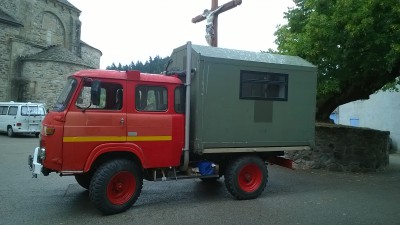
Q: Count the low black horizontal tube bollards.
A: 0